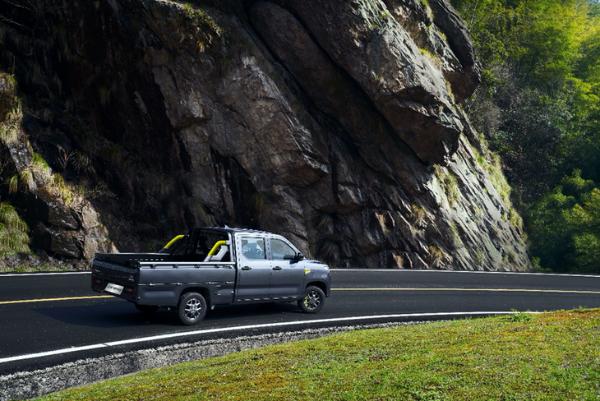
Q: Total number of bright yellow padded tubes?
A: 2